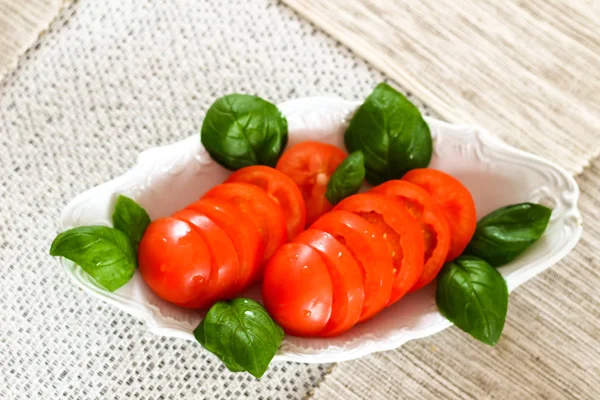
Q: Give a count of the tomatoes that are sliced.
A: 2